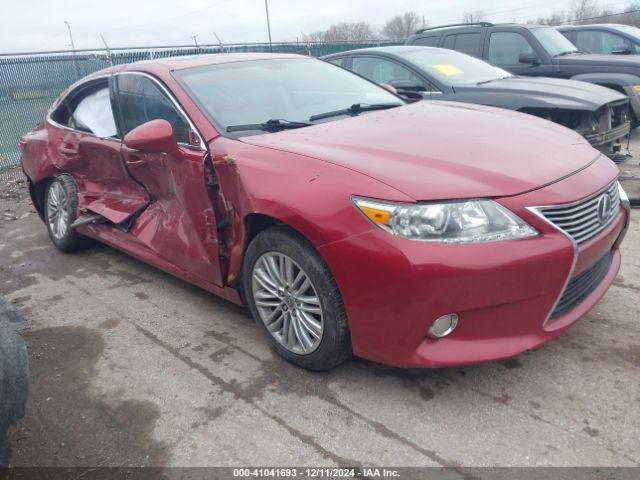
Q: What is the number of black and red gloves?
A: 0